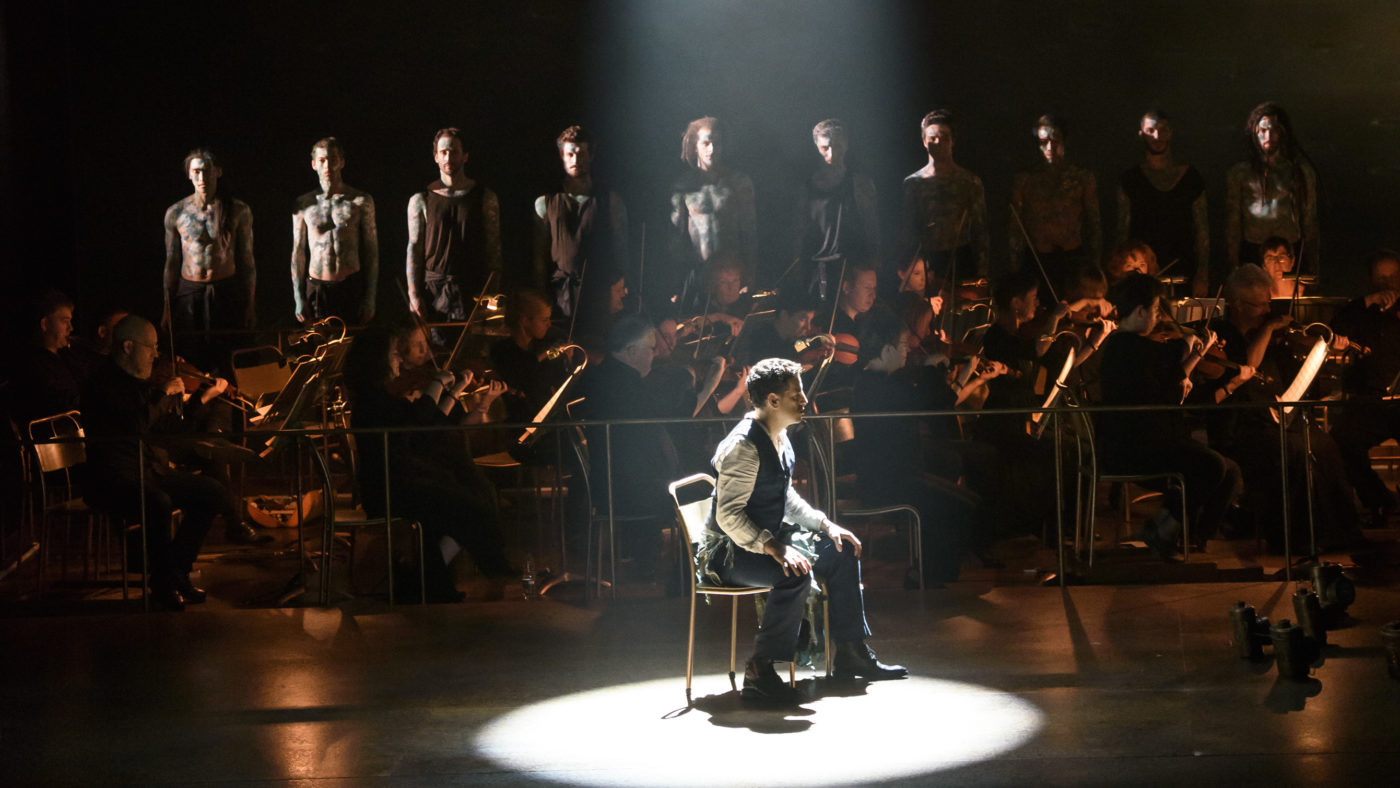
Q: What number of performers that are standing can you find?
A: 10